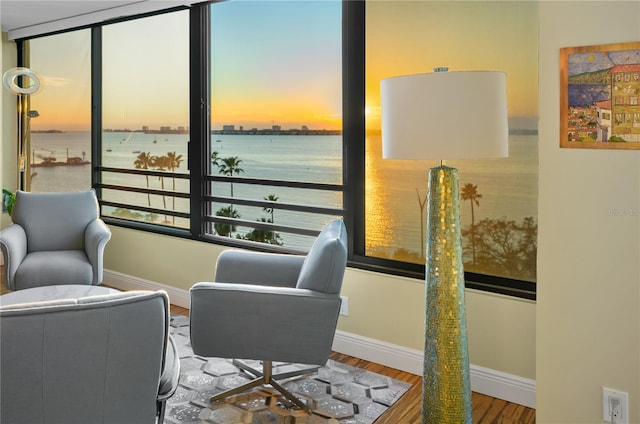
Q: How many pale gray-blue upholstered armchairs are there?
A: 3